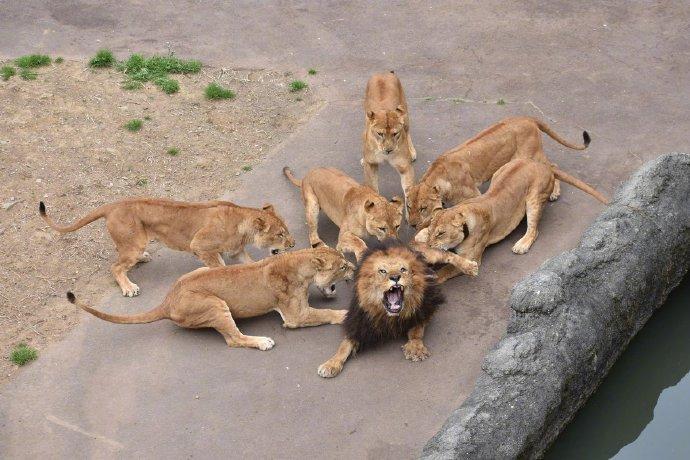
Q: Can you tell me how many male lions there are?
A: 1